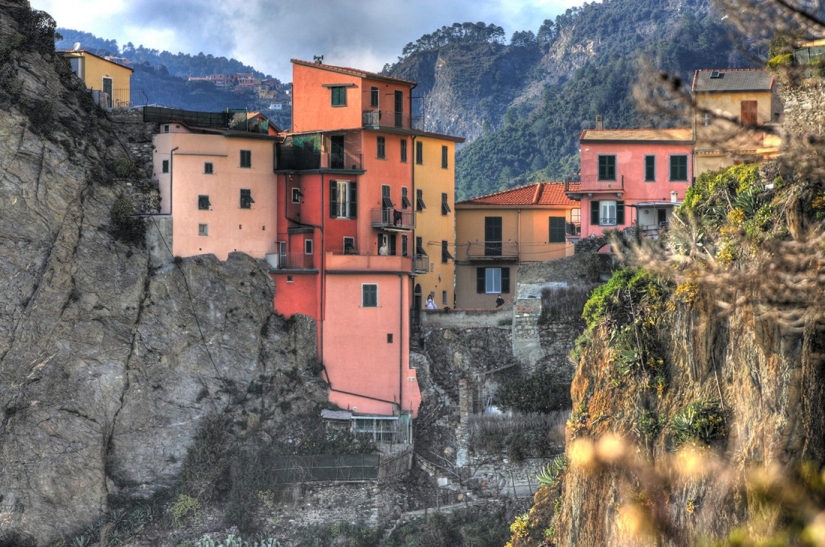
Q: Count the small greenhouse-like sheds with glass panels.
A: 1